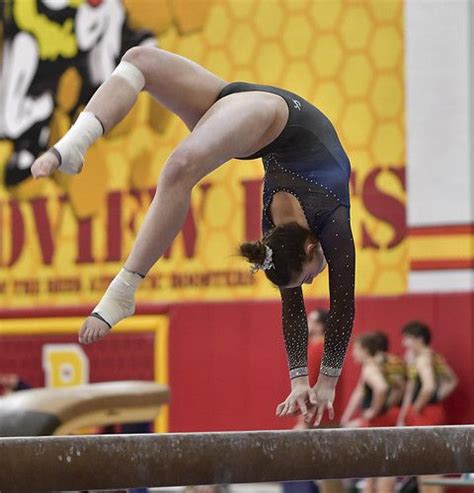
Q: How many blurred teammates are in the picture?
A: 3